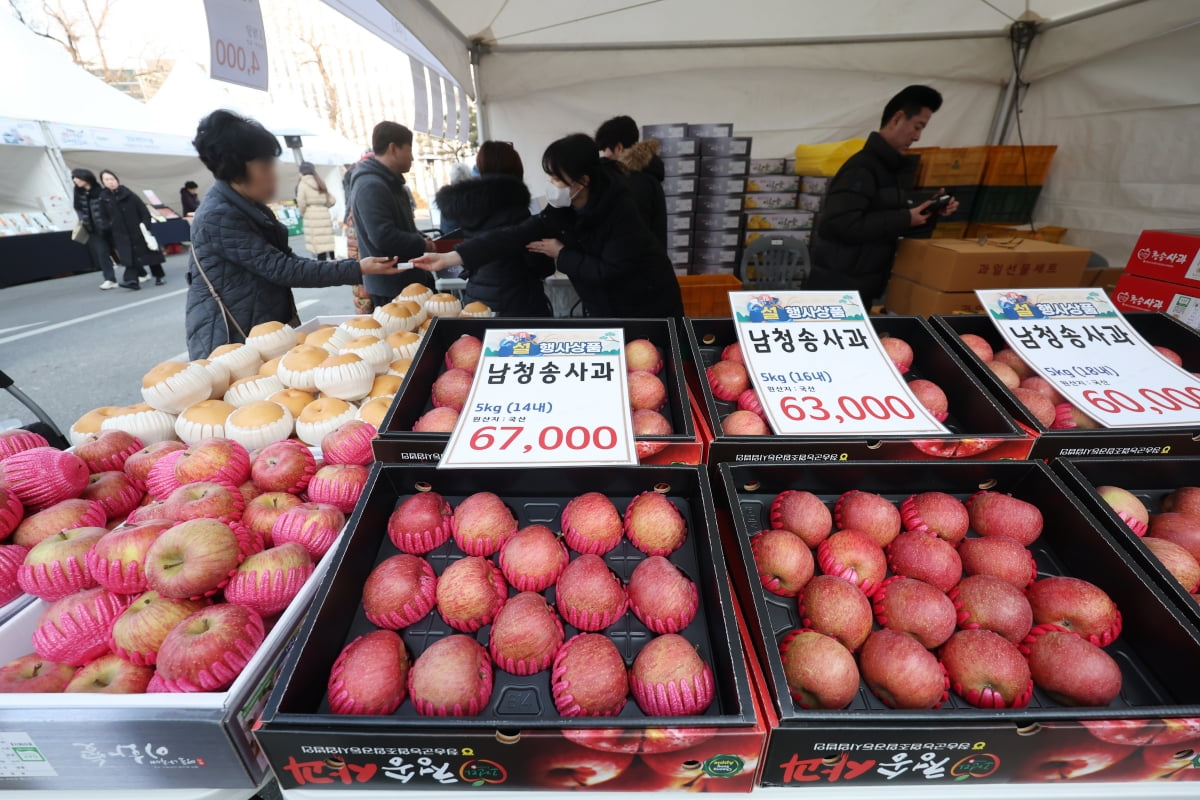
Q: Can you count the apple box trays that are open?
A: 6